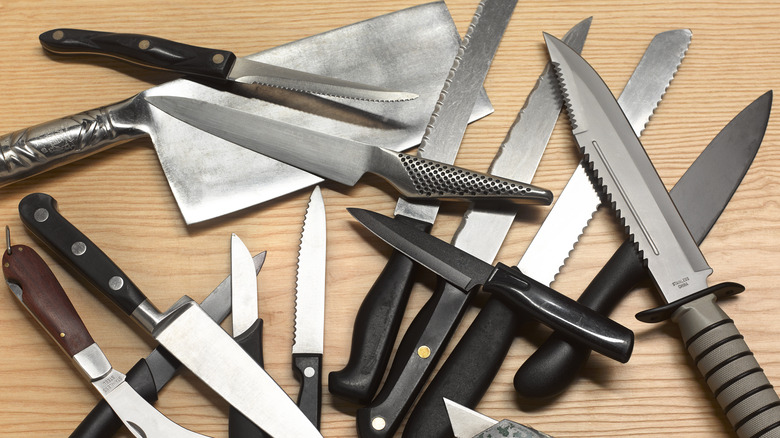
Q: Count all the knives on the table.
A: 15